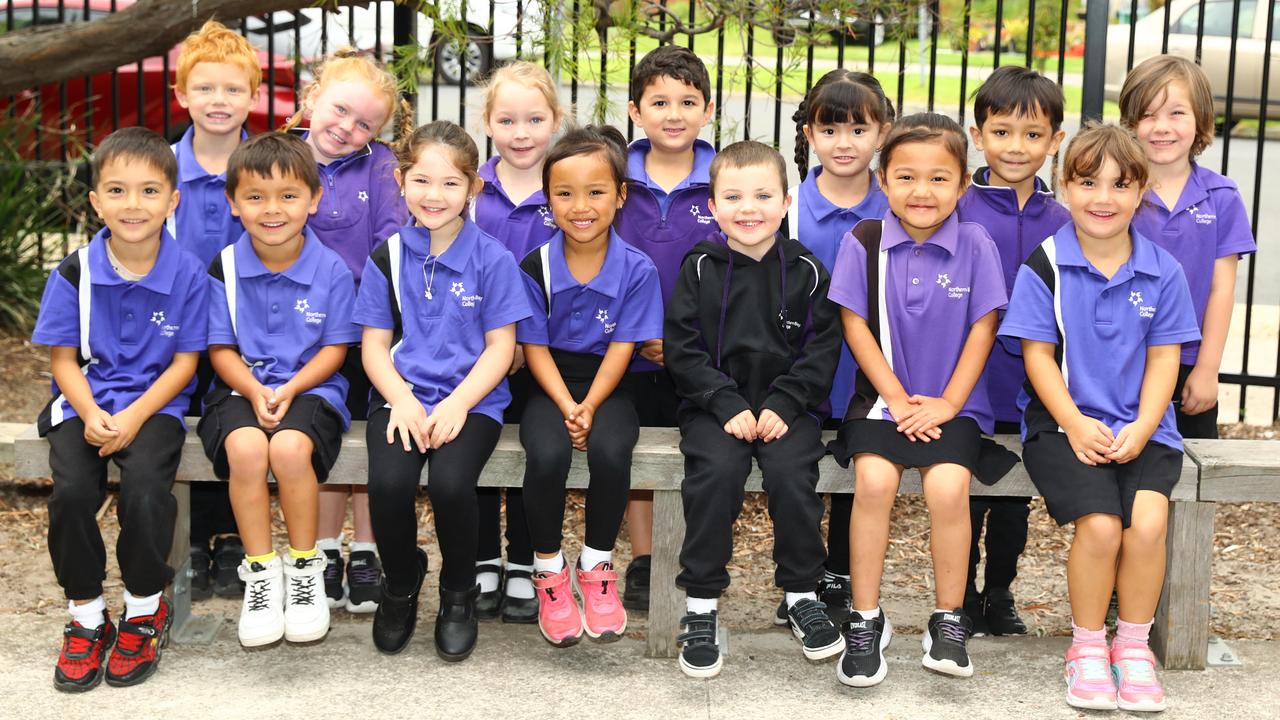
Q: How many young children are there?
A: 14